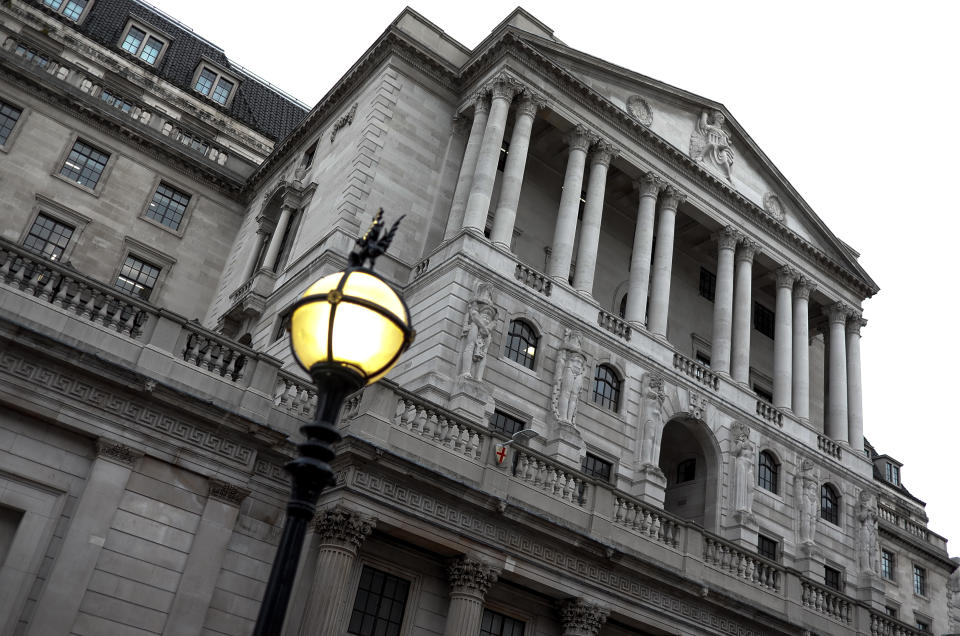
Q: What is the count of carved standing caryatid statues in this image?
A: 6